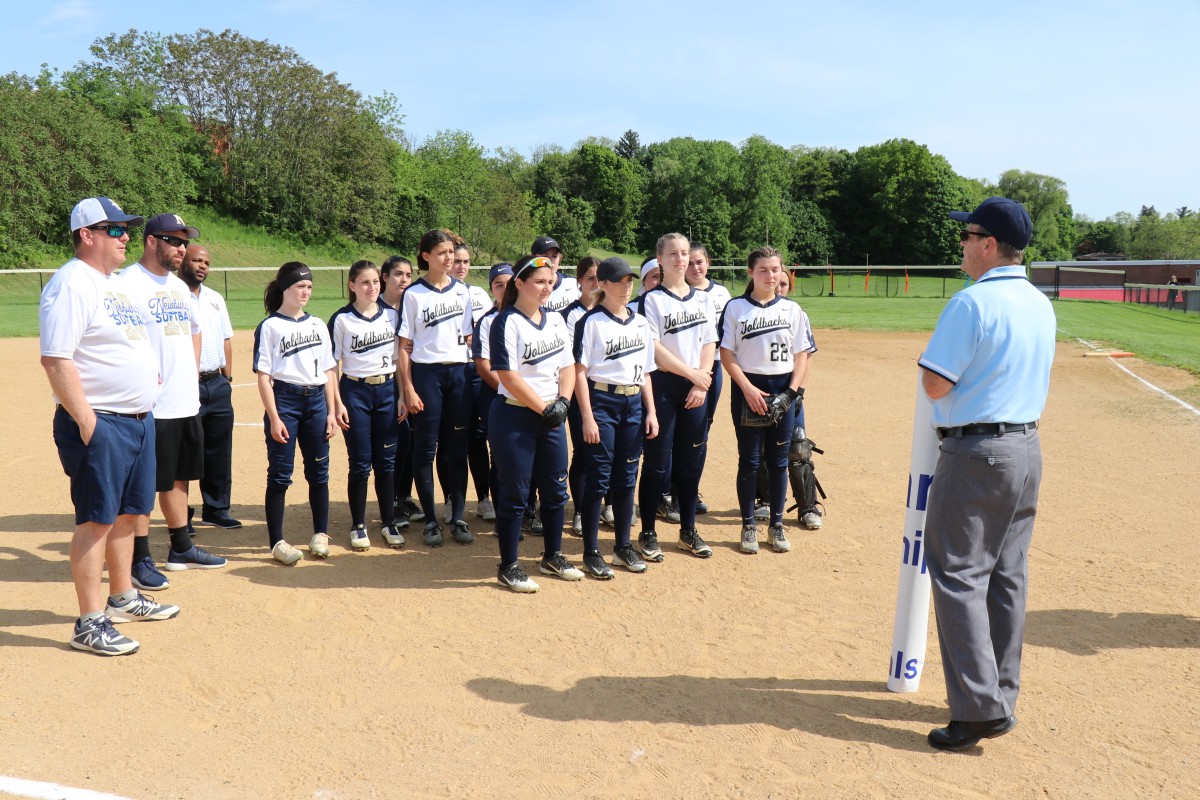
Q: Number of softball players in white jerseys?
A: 15